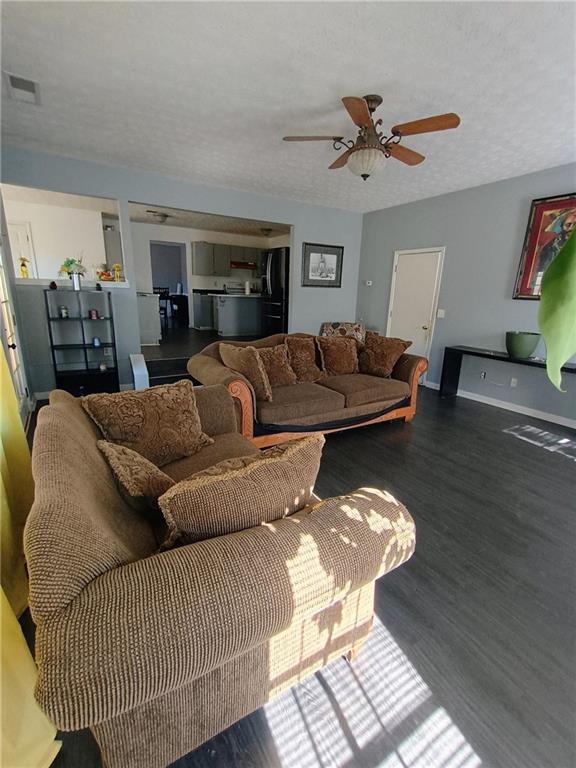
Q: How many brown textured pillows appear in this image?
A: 8